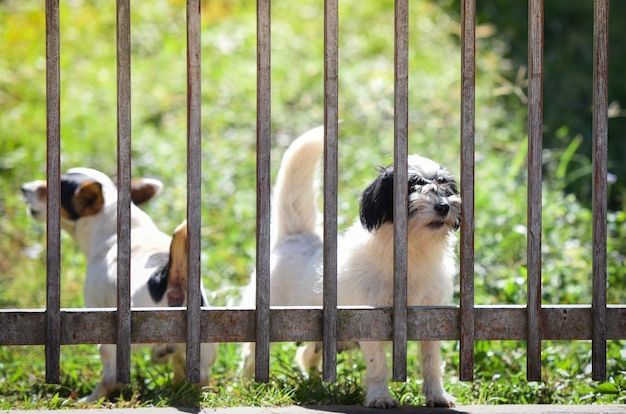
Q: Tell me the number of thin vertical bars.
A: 9